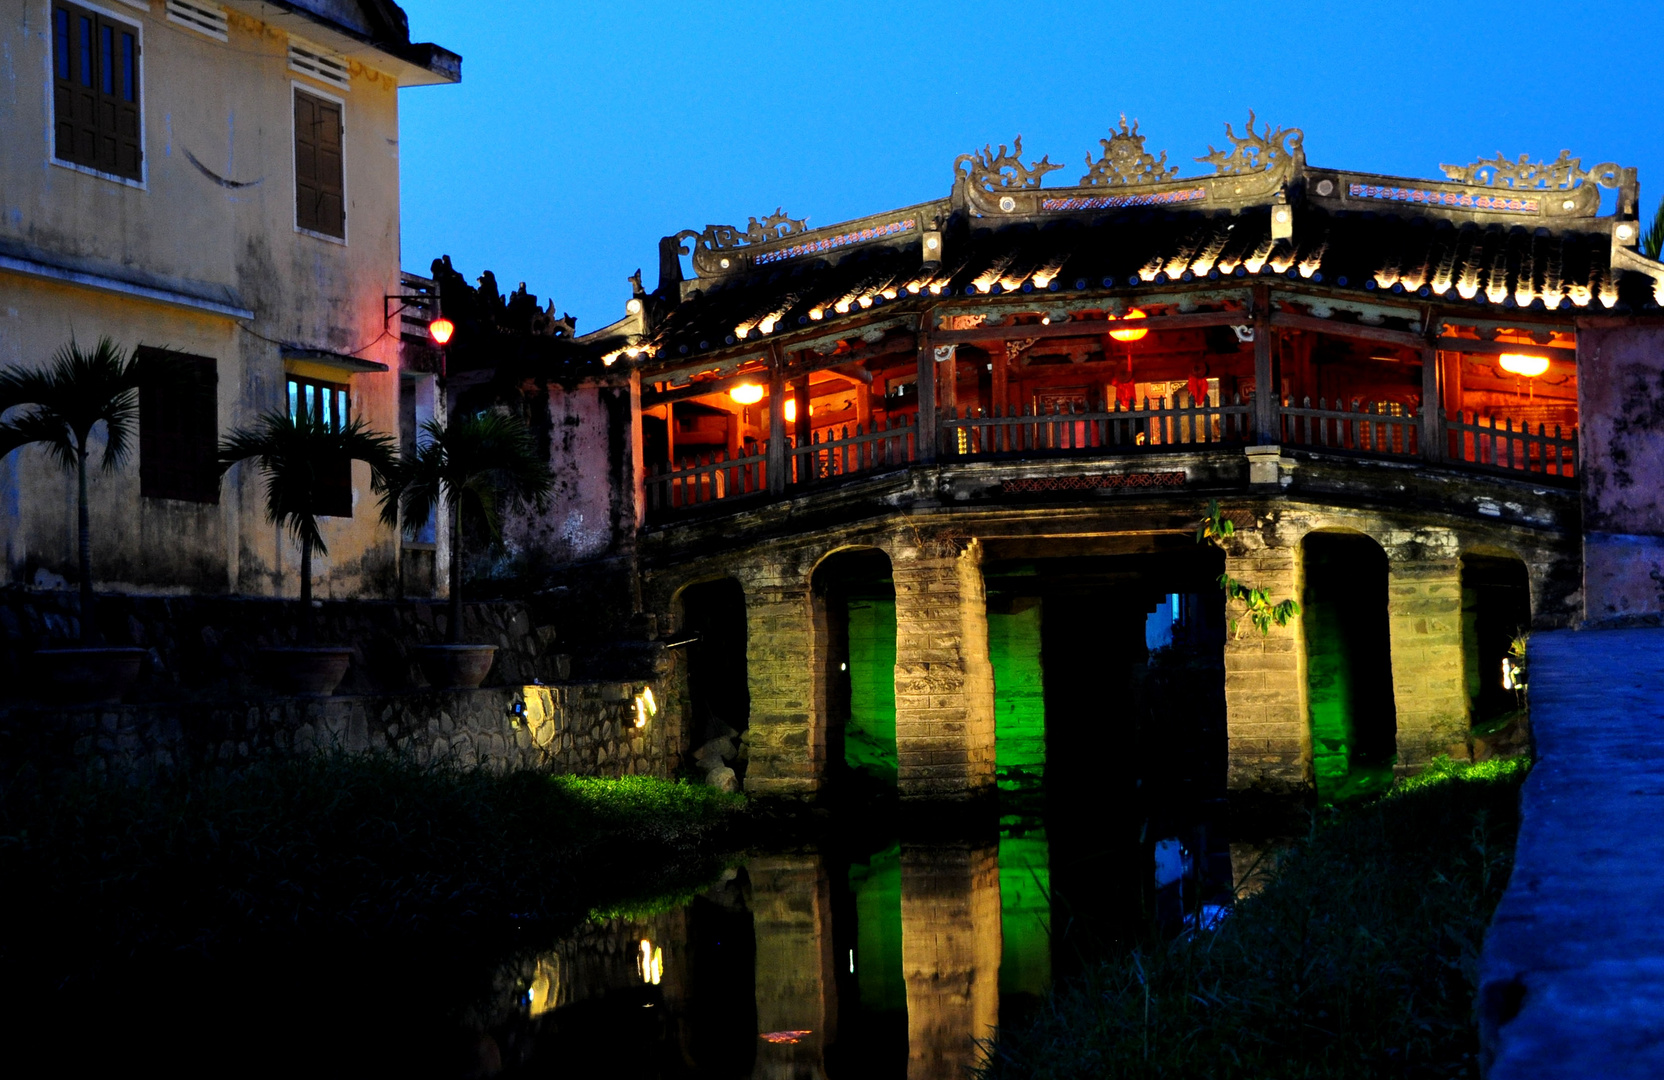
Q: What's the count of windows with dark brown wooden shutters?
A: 4